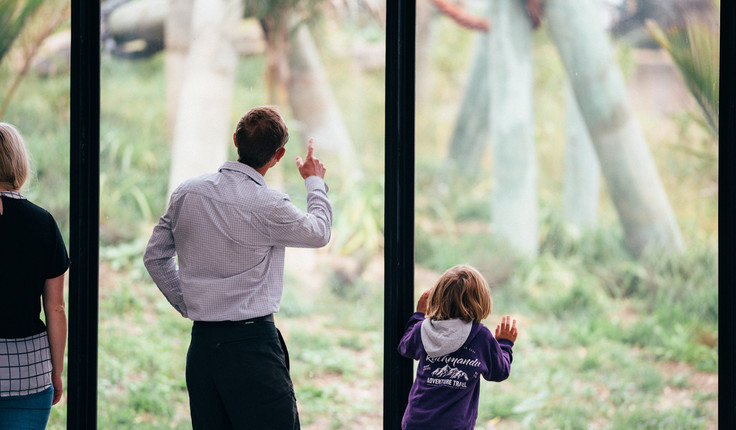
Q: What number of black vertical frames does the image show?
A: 3